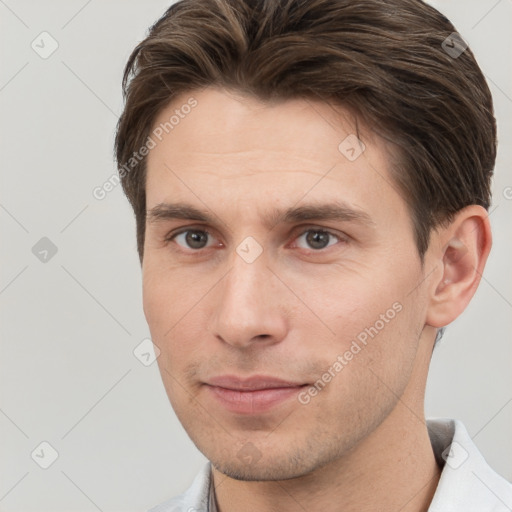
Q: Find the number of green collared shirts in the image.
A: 0